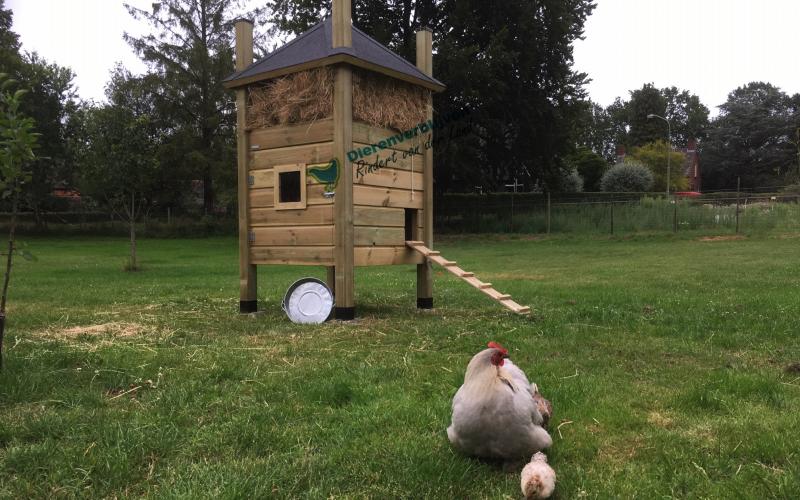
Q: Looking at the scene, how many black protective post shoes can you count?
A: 3